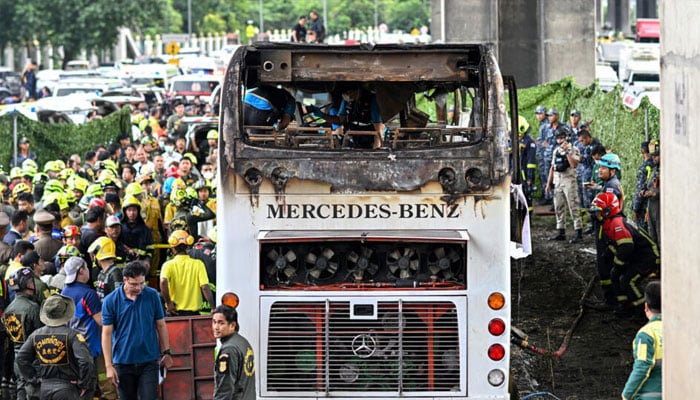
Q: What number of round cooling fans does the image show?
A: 5